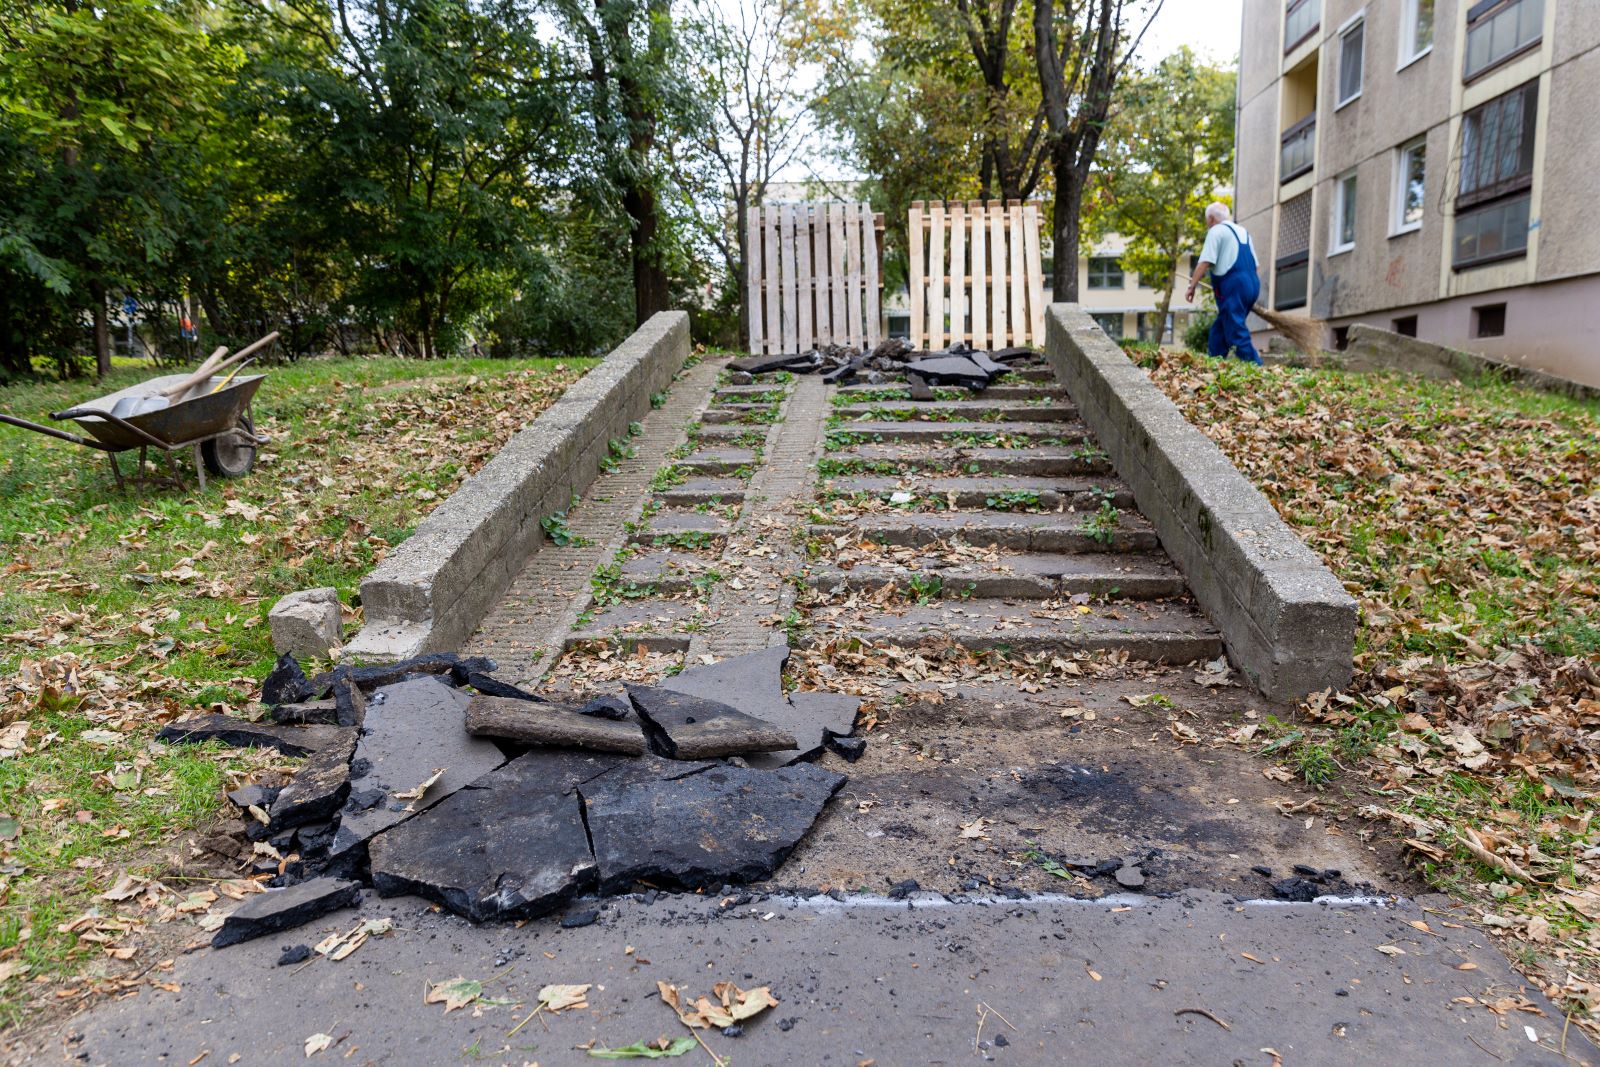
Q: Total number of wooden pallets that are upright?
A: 2